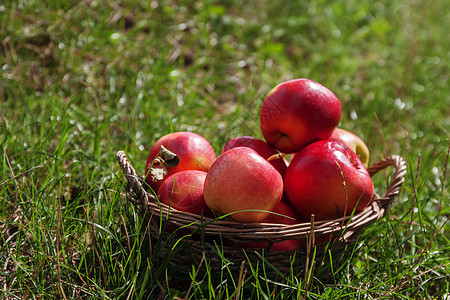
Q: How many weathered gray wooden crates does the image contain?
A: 0